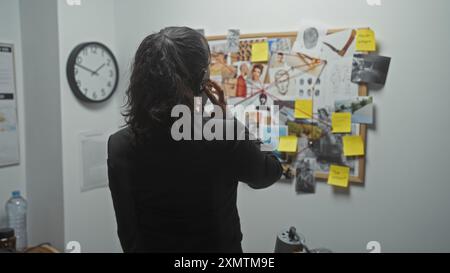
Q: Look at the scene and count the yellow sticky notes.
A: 7